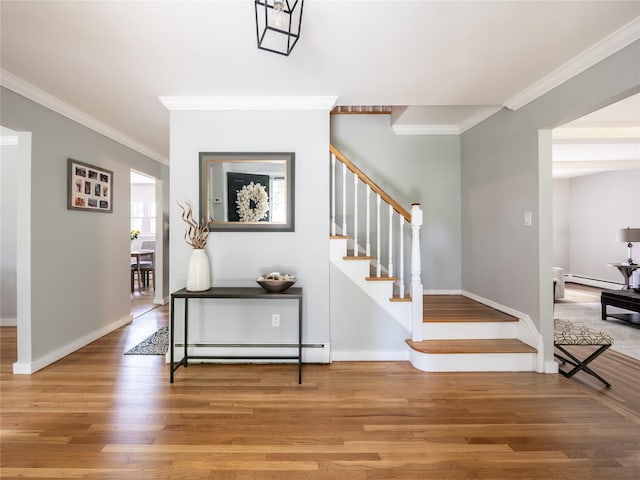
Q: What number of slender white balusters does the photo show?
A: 7